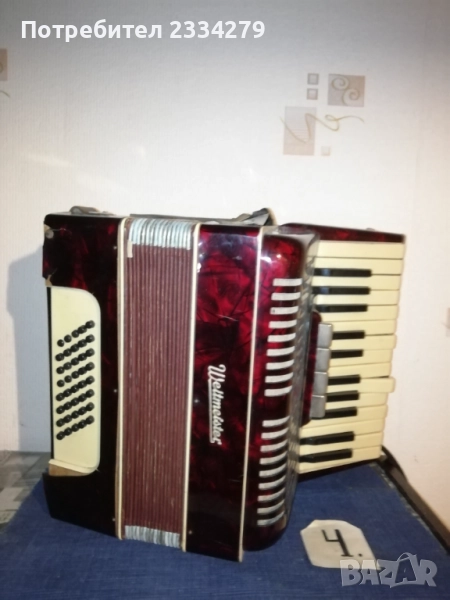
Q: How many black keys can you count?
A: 10